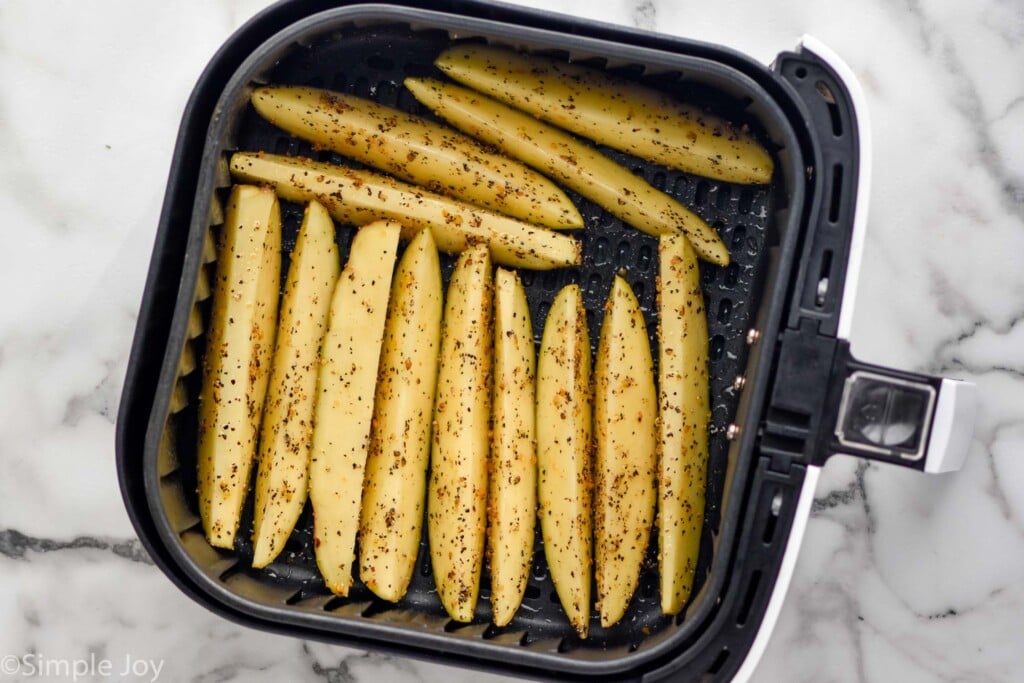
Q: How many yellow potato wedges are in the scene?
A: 13